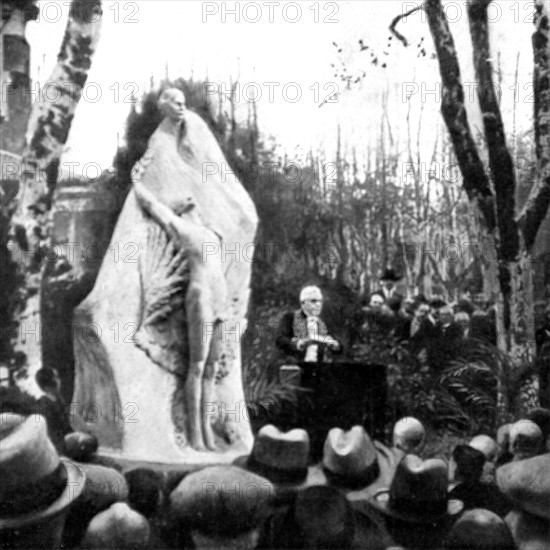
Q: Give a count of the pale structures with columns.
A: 1